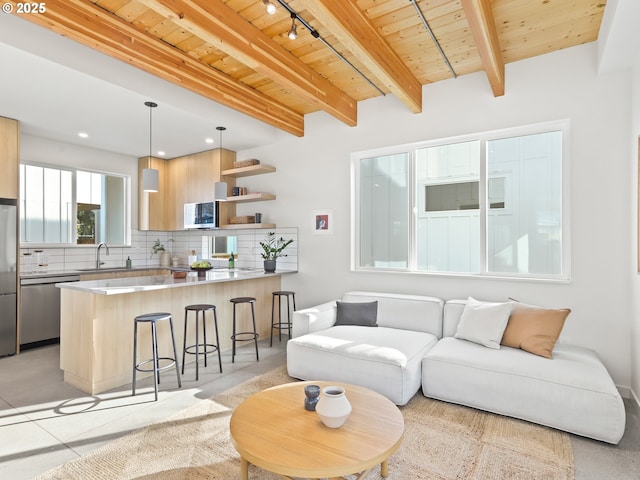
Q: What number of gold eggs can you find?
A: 0